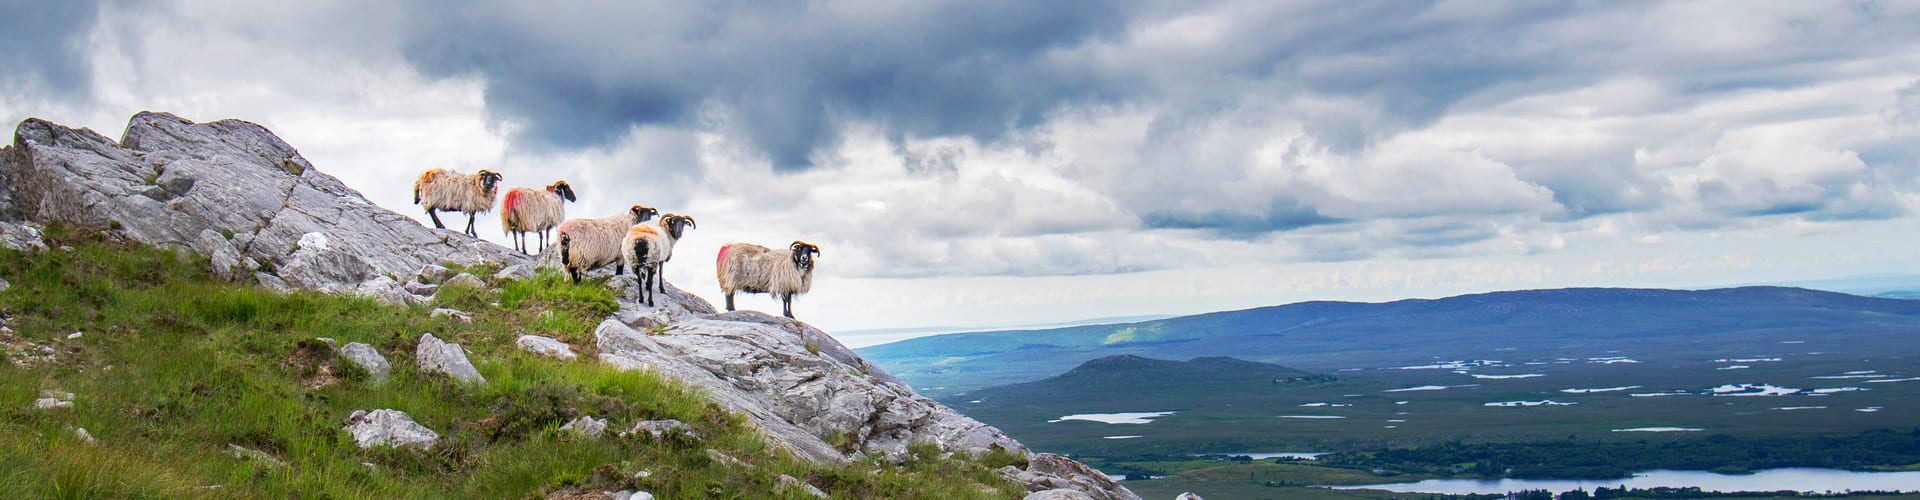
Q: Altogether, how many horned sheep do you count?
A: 5